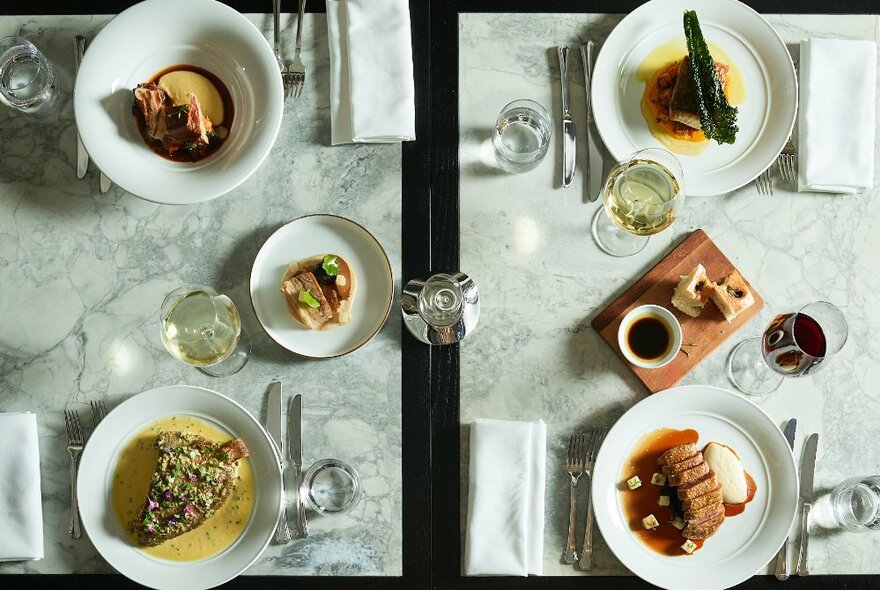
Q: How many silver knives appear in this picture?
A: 8